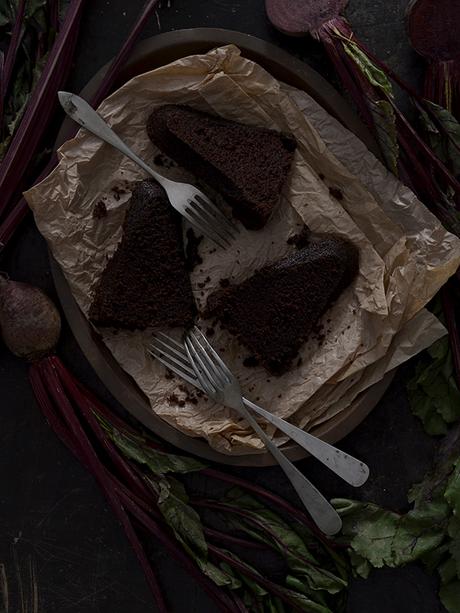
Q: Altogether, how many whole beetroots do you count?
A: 1